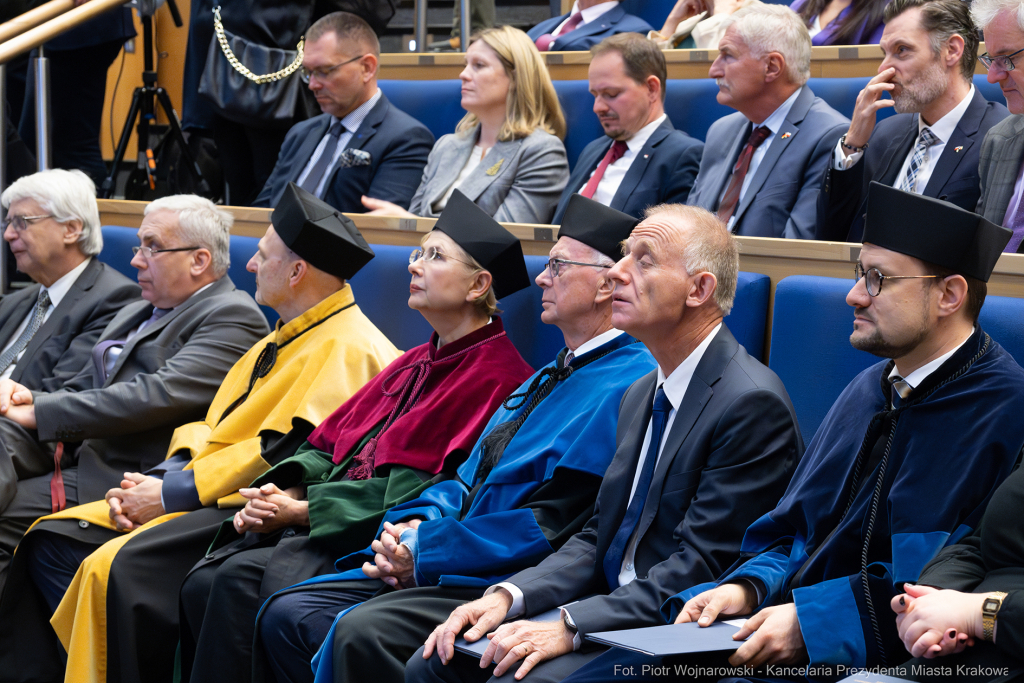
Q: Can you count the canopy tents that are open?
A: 0